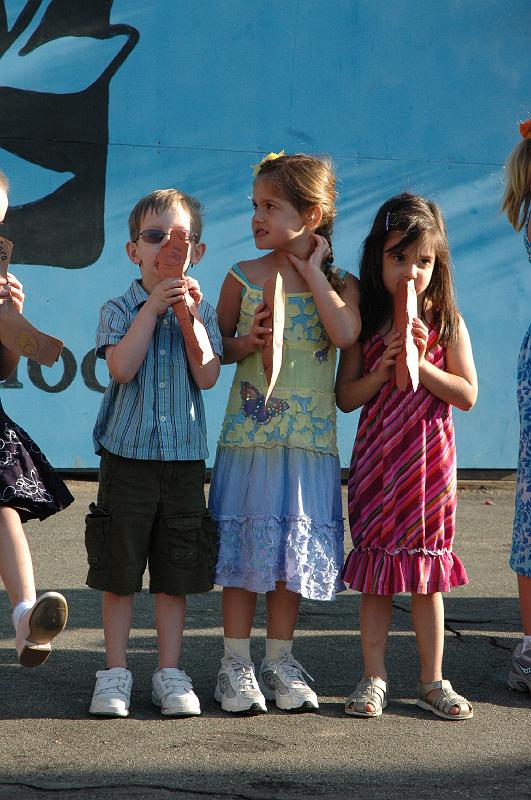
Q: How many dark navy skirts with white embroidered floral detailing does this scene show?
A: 1